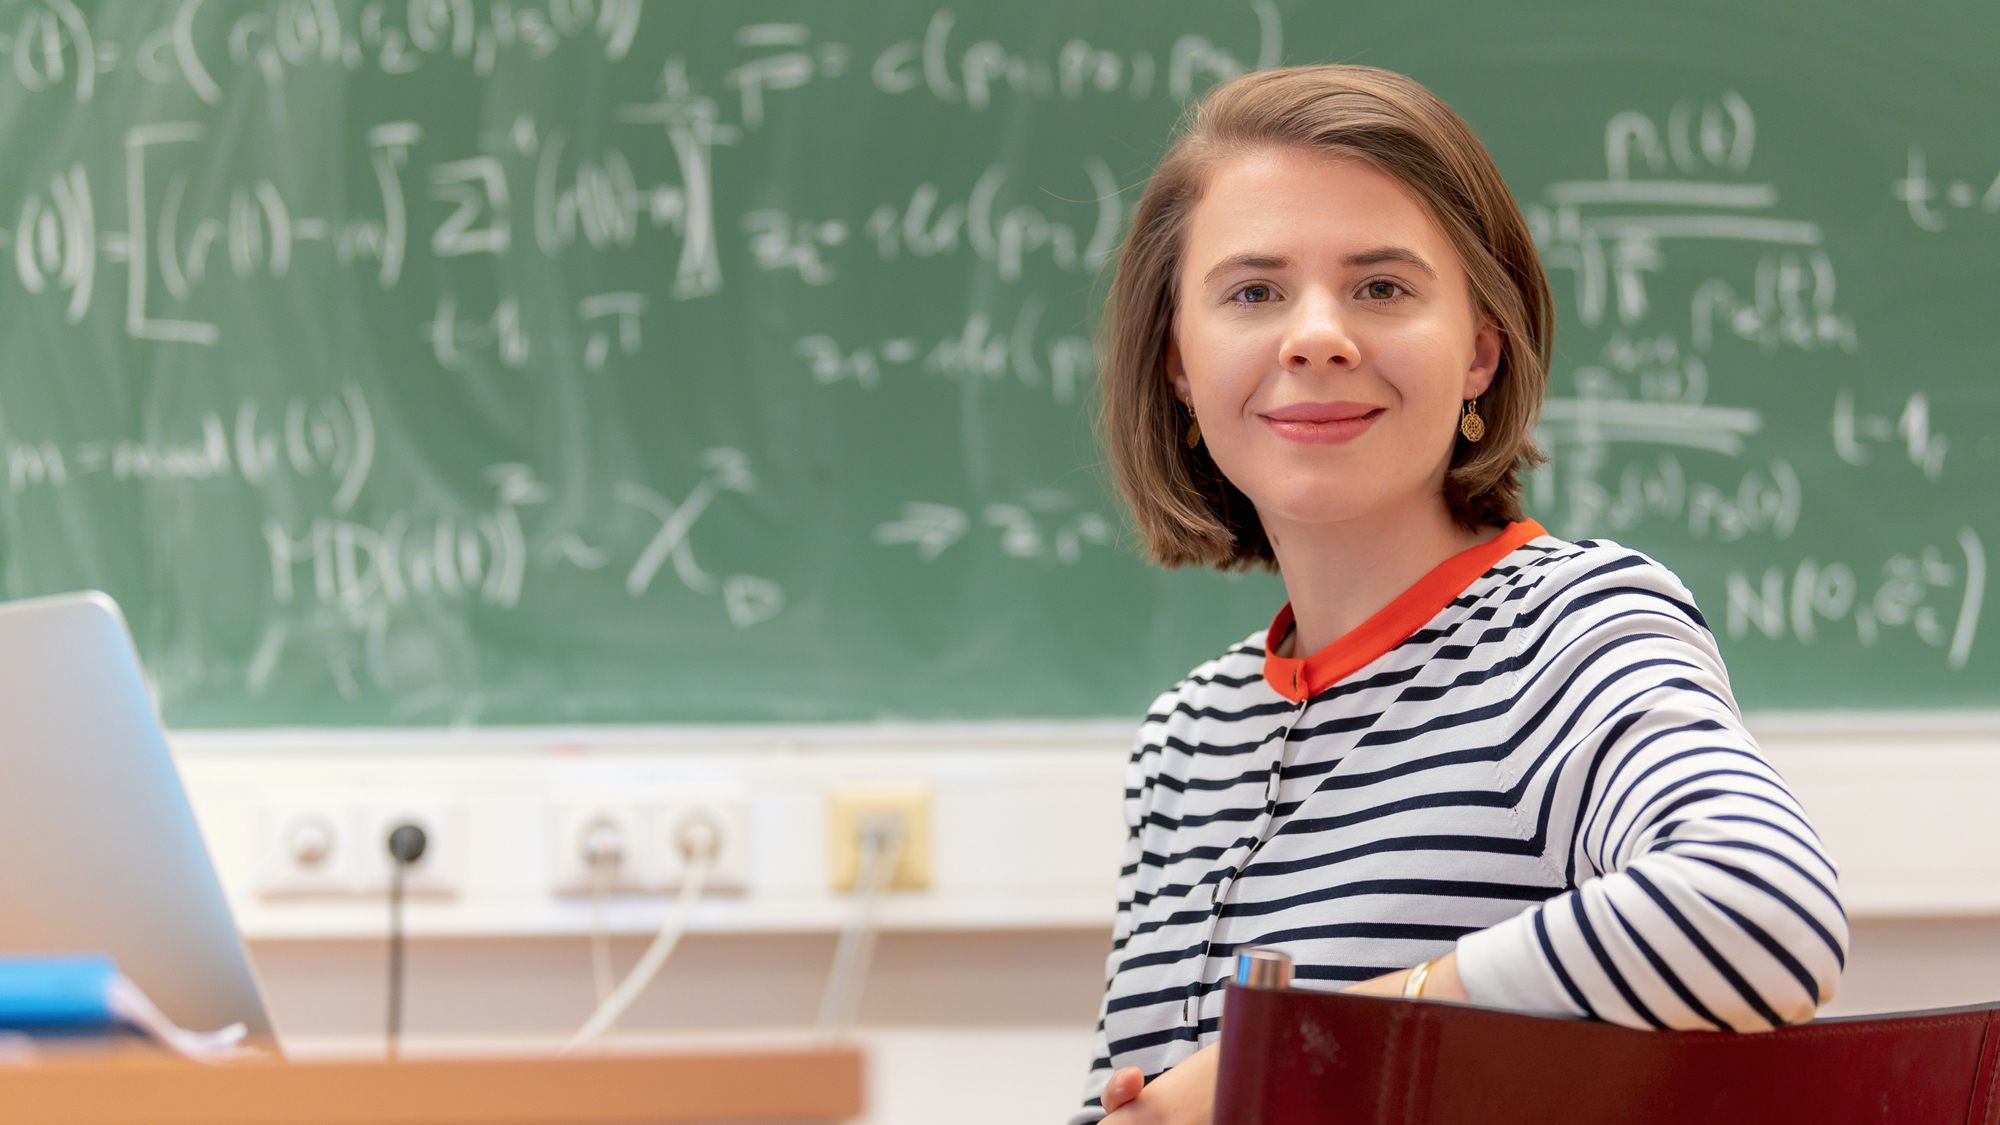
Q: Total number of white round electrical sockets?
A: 4